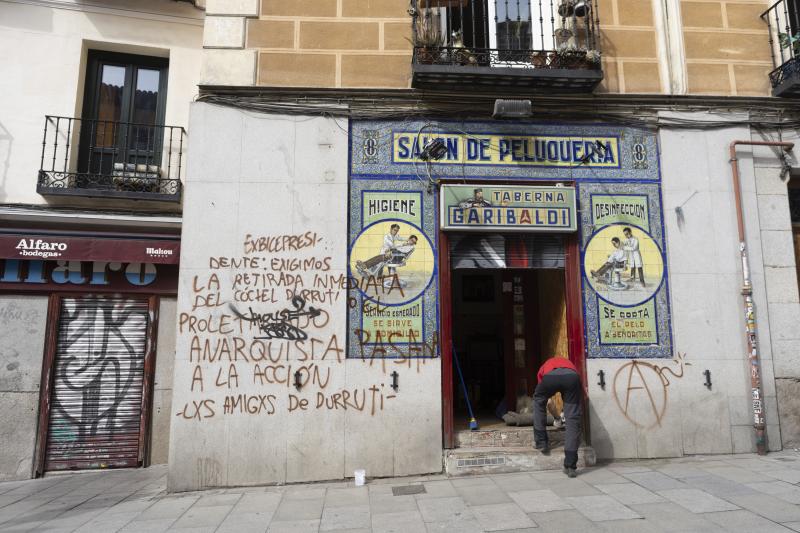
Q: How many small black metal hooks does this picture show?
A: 4